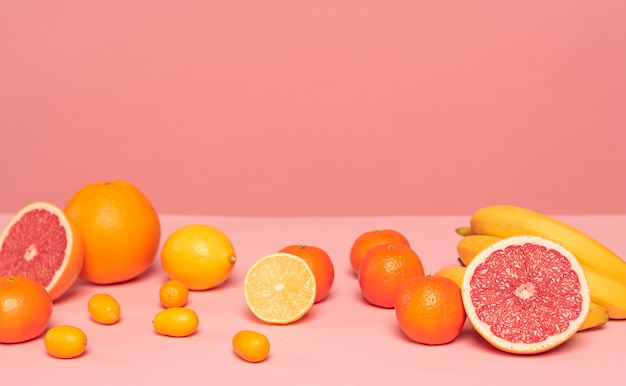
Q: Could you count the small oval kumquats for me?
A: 5